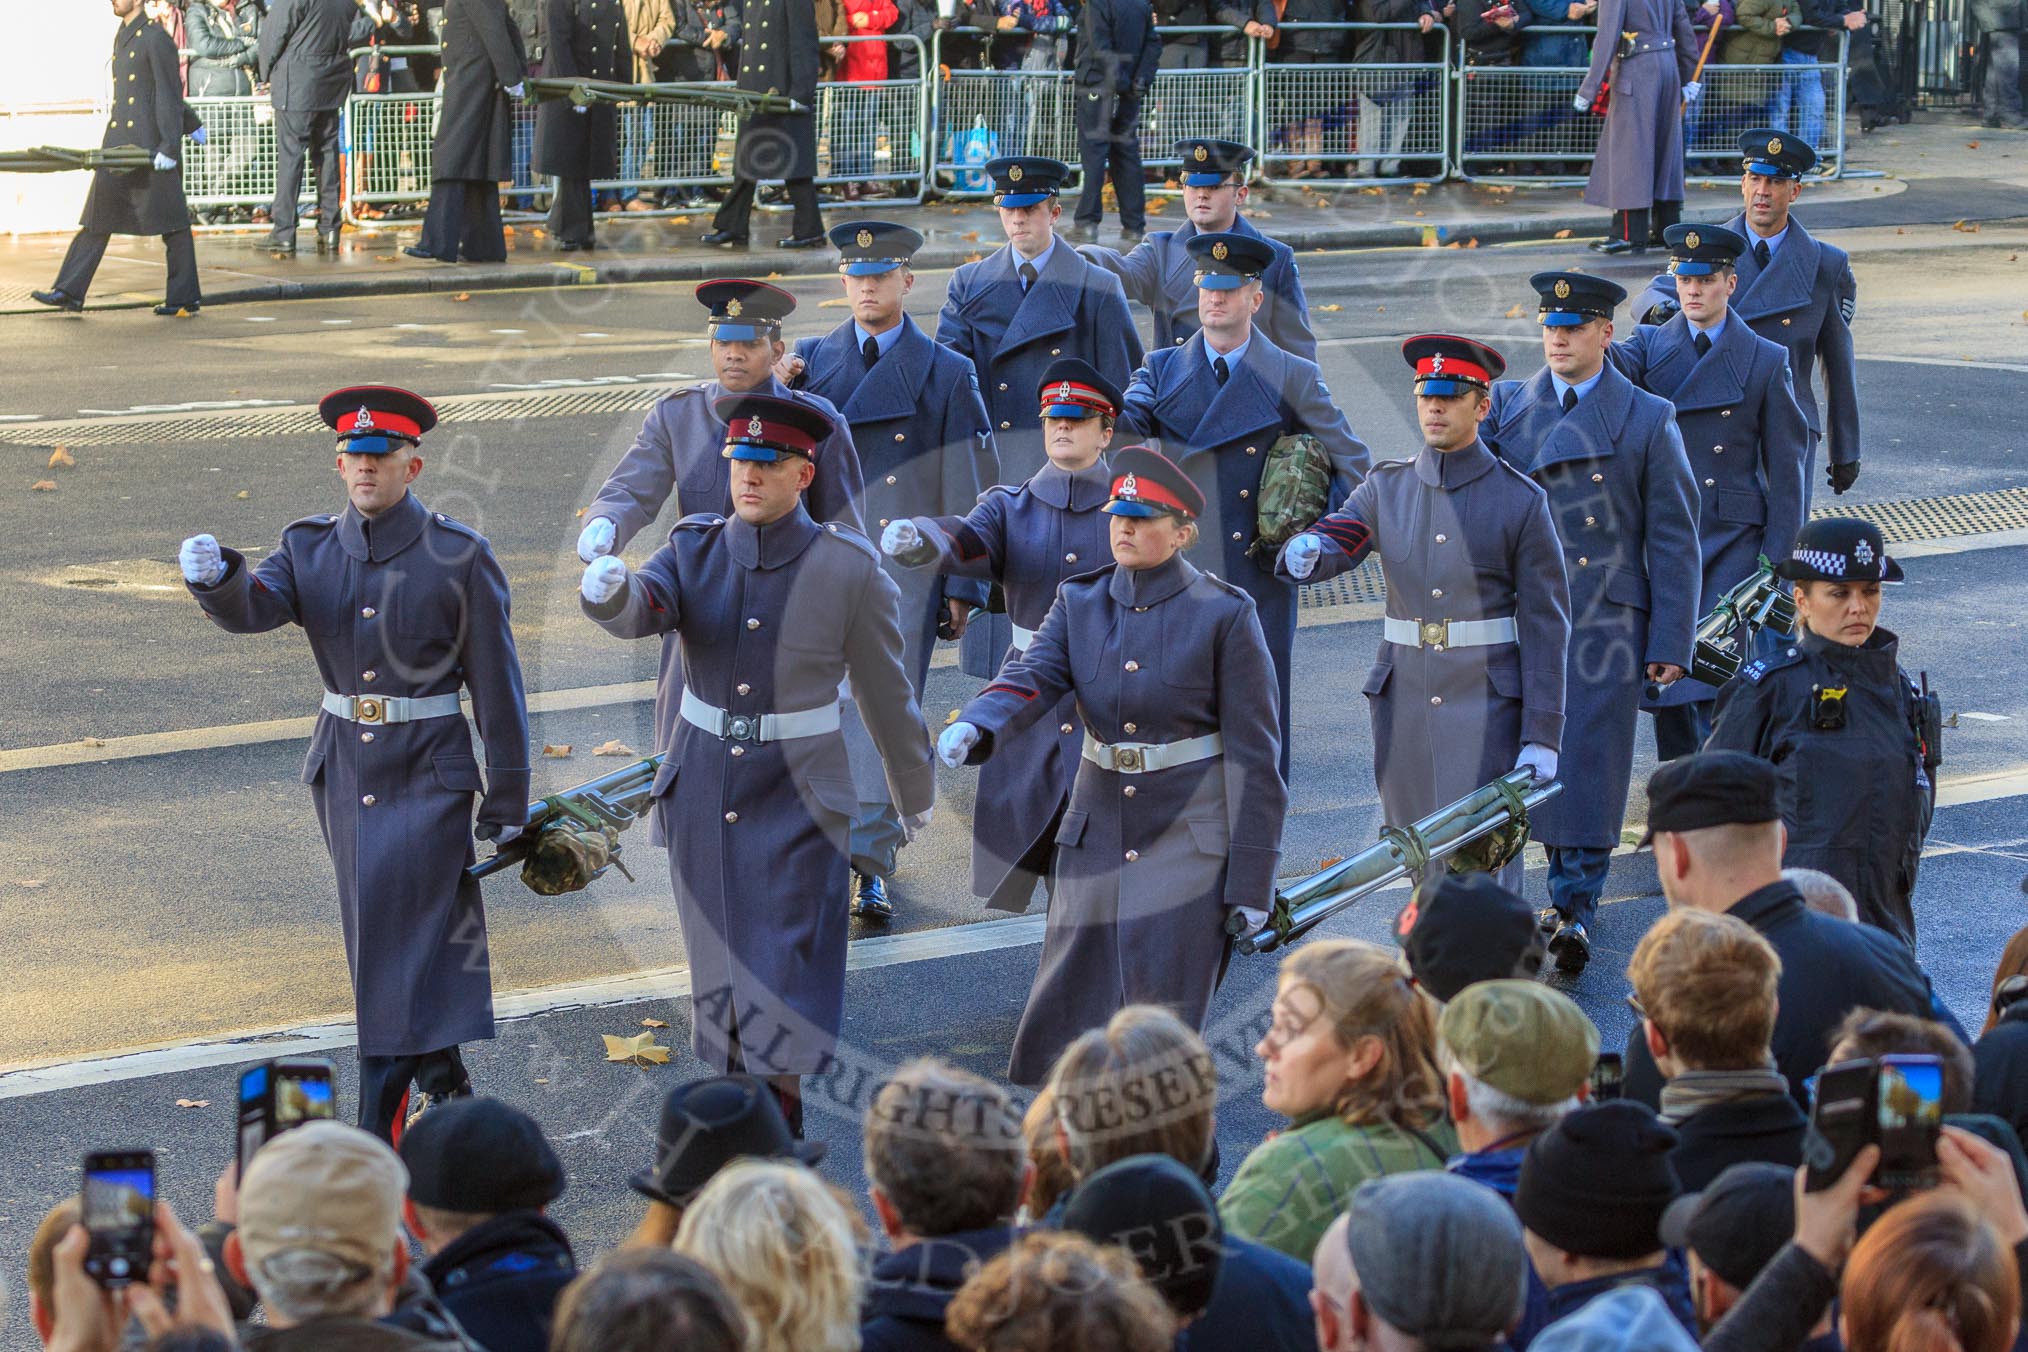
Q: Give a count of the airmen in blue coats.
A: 7